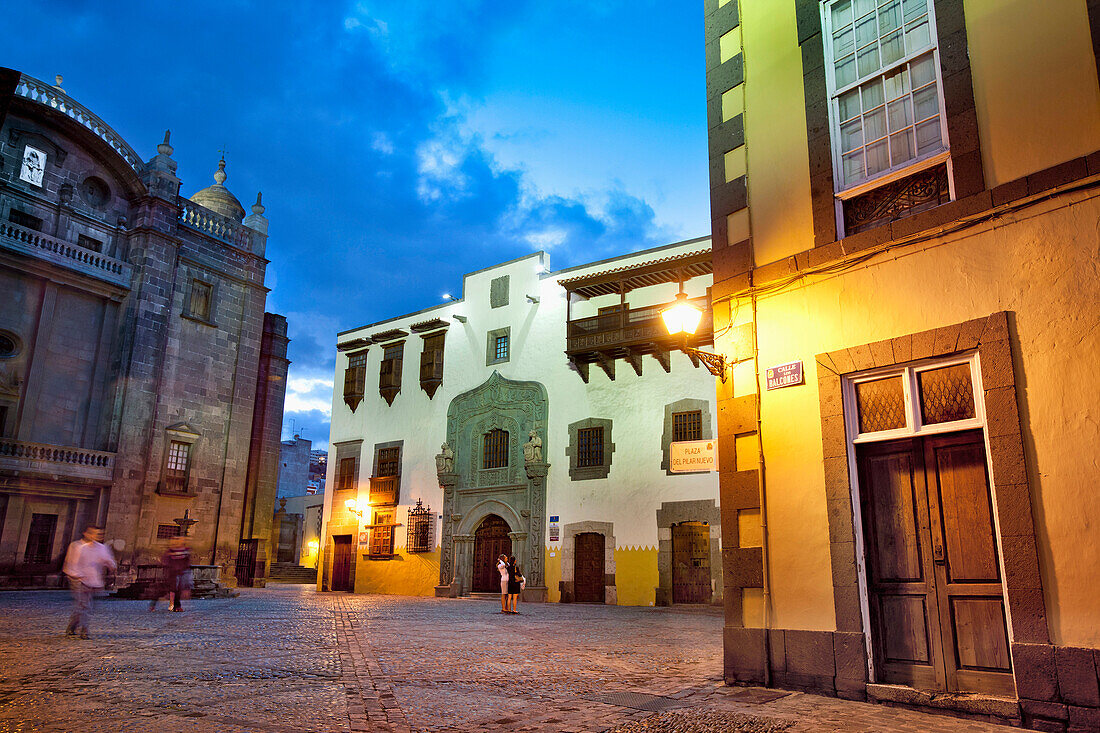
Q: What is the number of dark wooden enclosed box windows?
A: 3